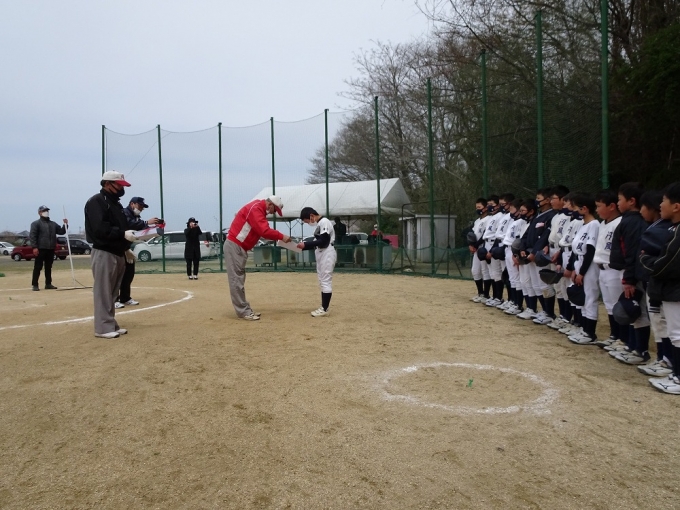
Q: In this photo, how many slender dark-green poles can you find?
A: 10